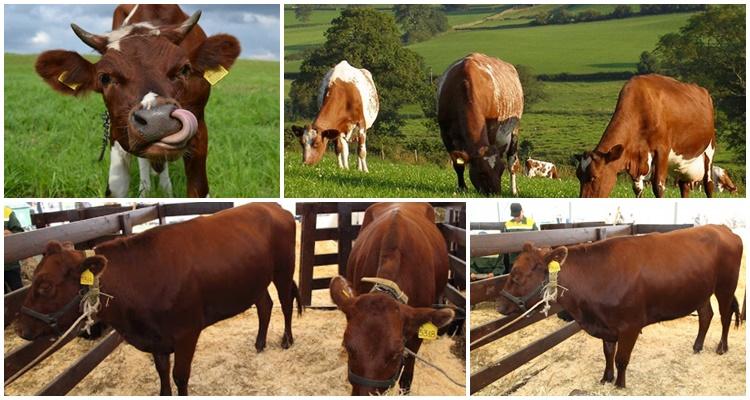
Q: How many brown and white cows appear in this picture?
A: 6